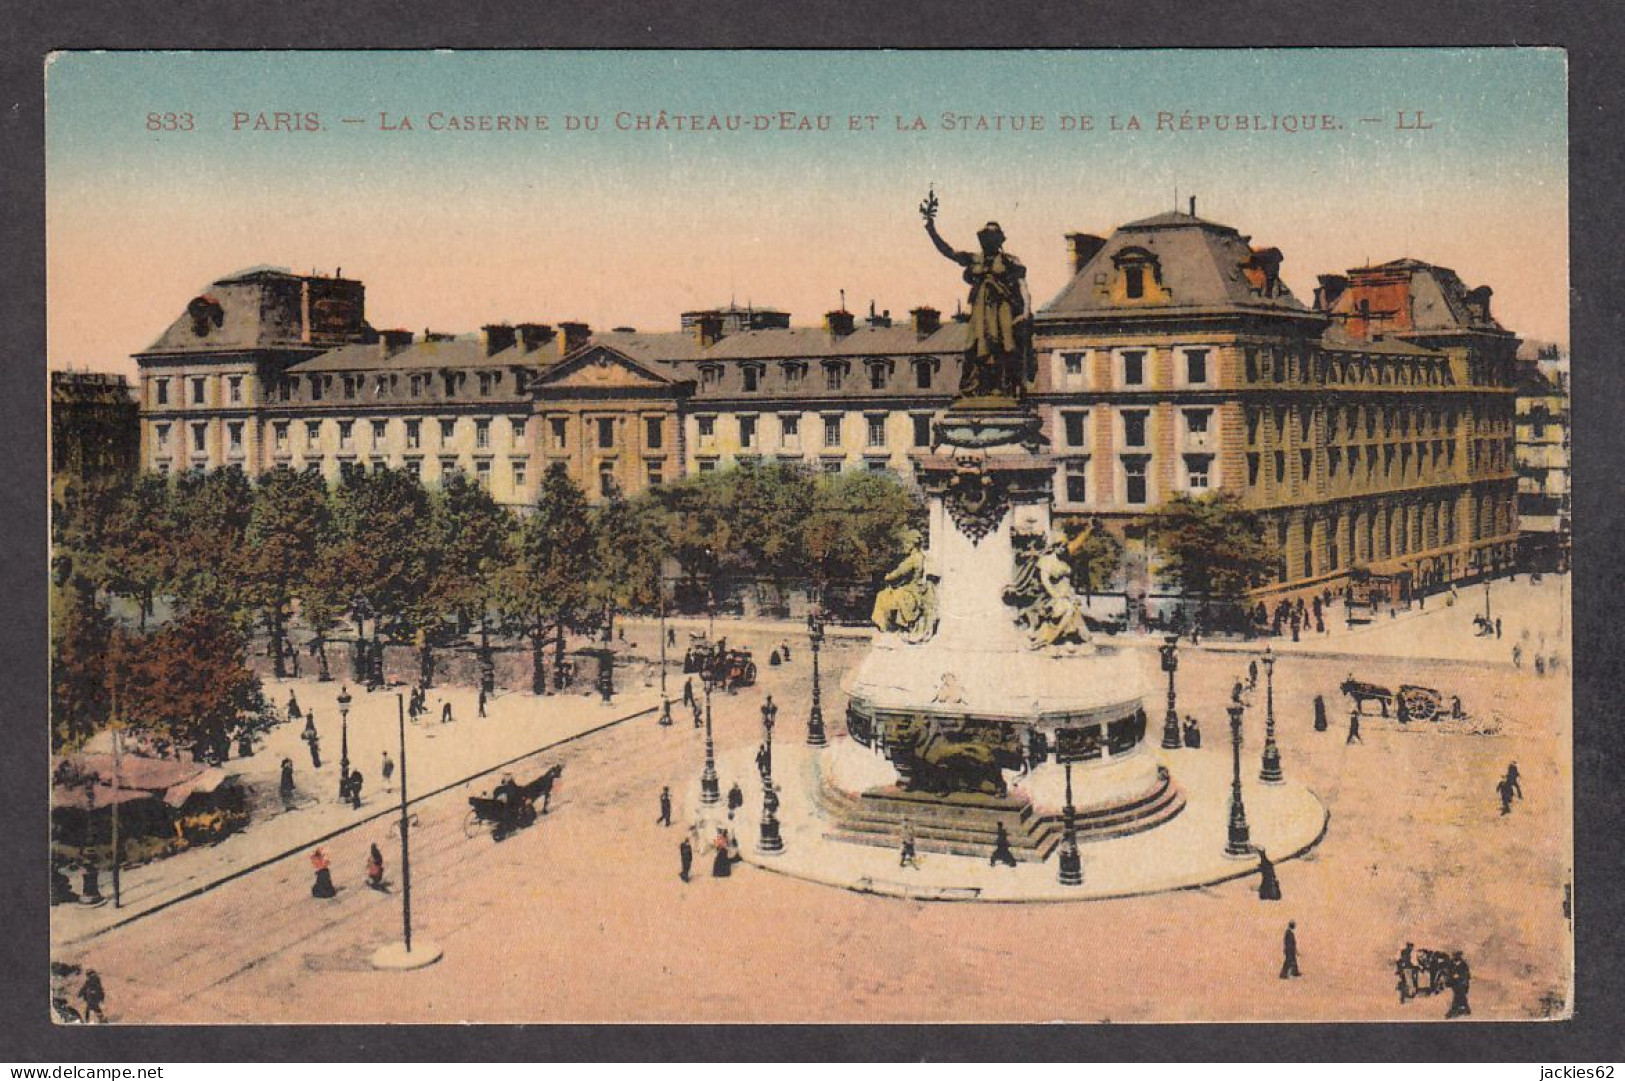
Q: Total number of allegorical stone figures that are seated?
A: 2